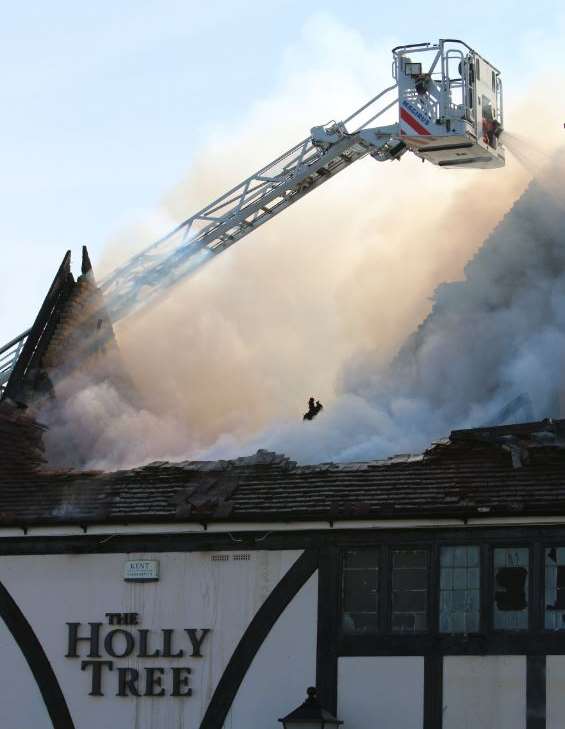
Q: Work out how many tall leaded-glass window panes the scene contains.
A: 5